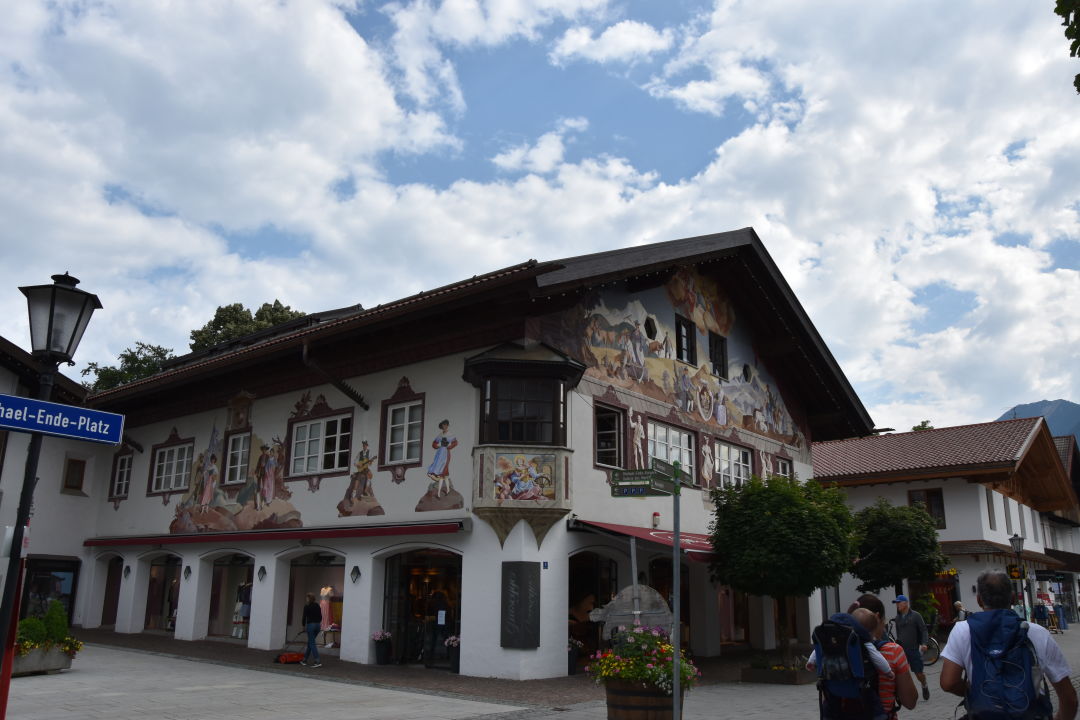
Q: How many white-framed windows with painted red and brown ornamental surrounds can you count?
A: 9